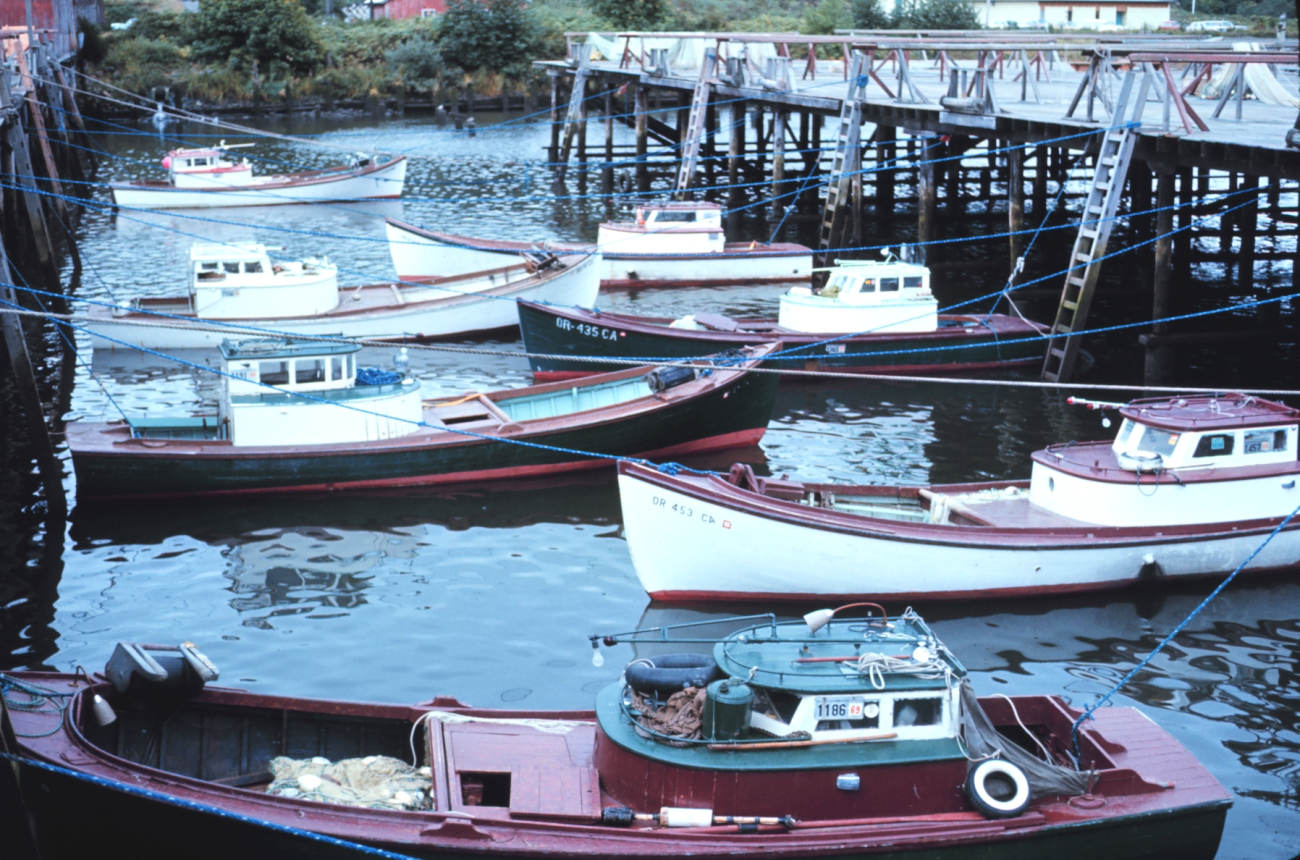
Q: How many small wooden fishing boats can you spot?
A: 7